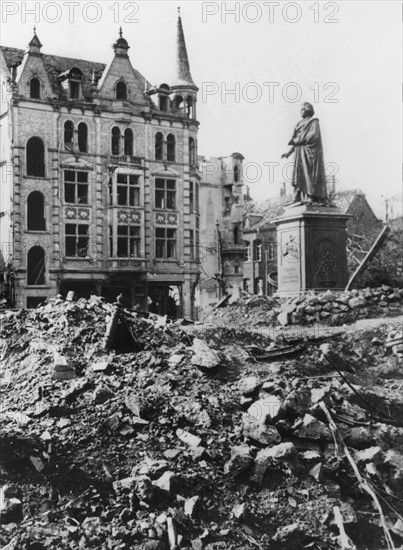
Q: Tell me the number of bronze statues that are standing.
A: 1